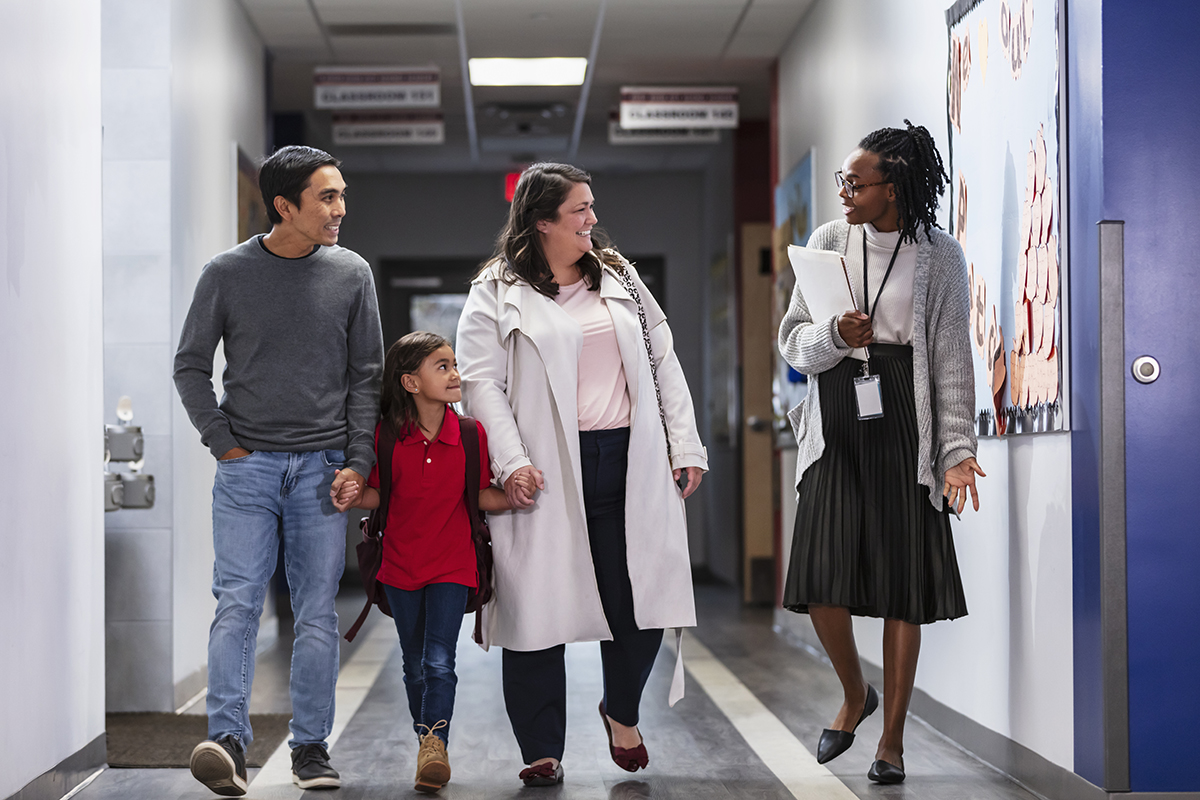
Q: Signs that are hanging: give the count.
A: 4